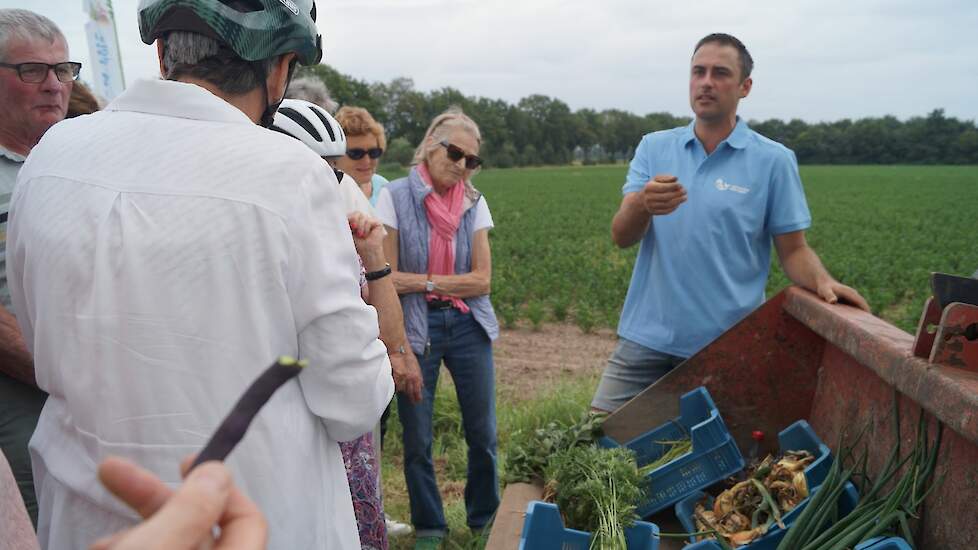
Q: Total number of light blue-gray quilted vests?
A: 1